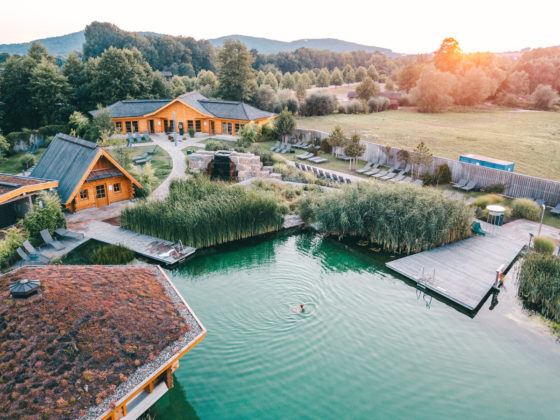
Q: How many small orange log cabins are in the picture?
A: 1